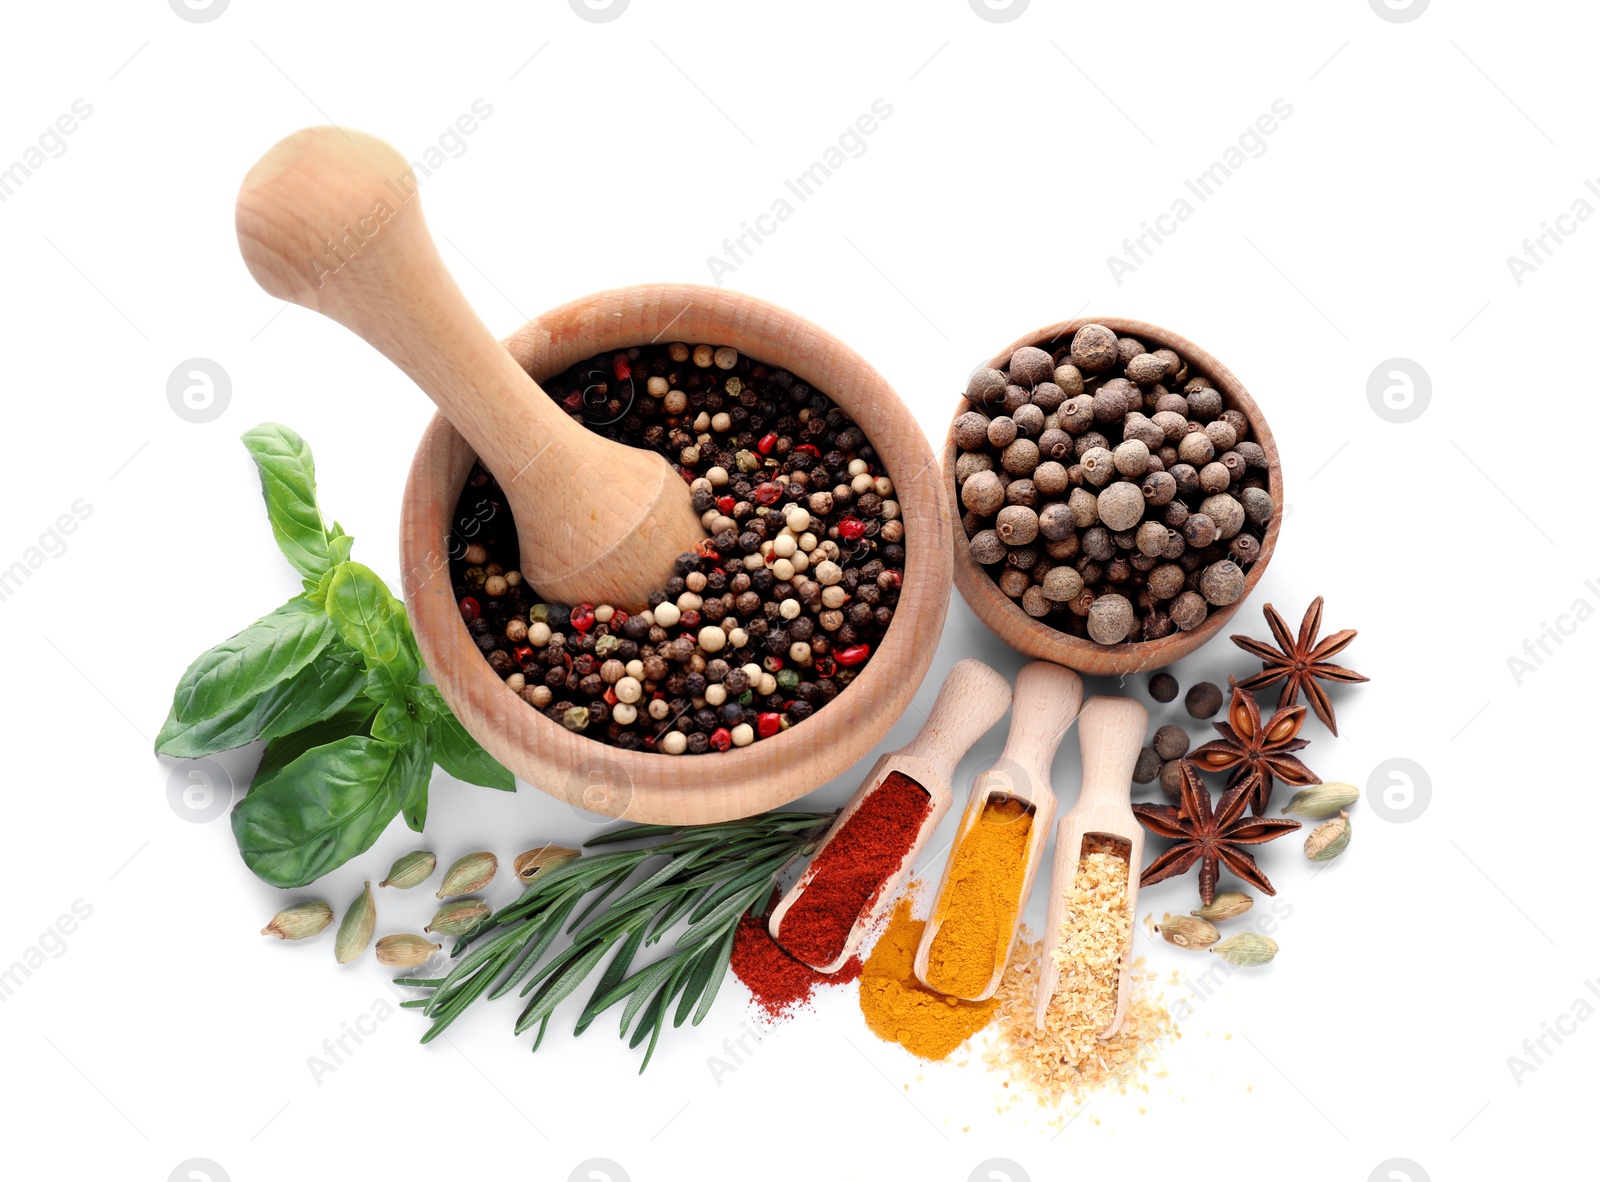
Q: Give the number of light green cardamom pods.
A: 12